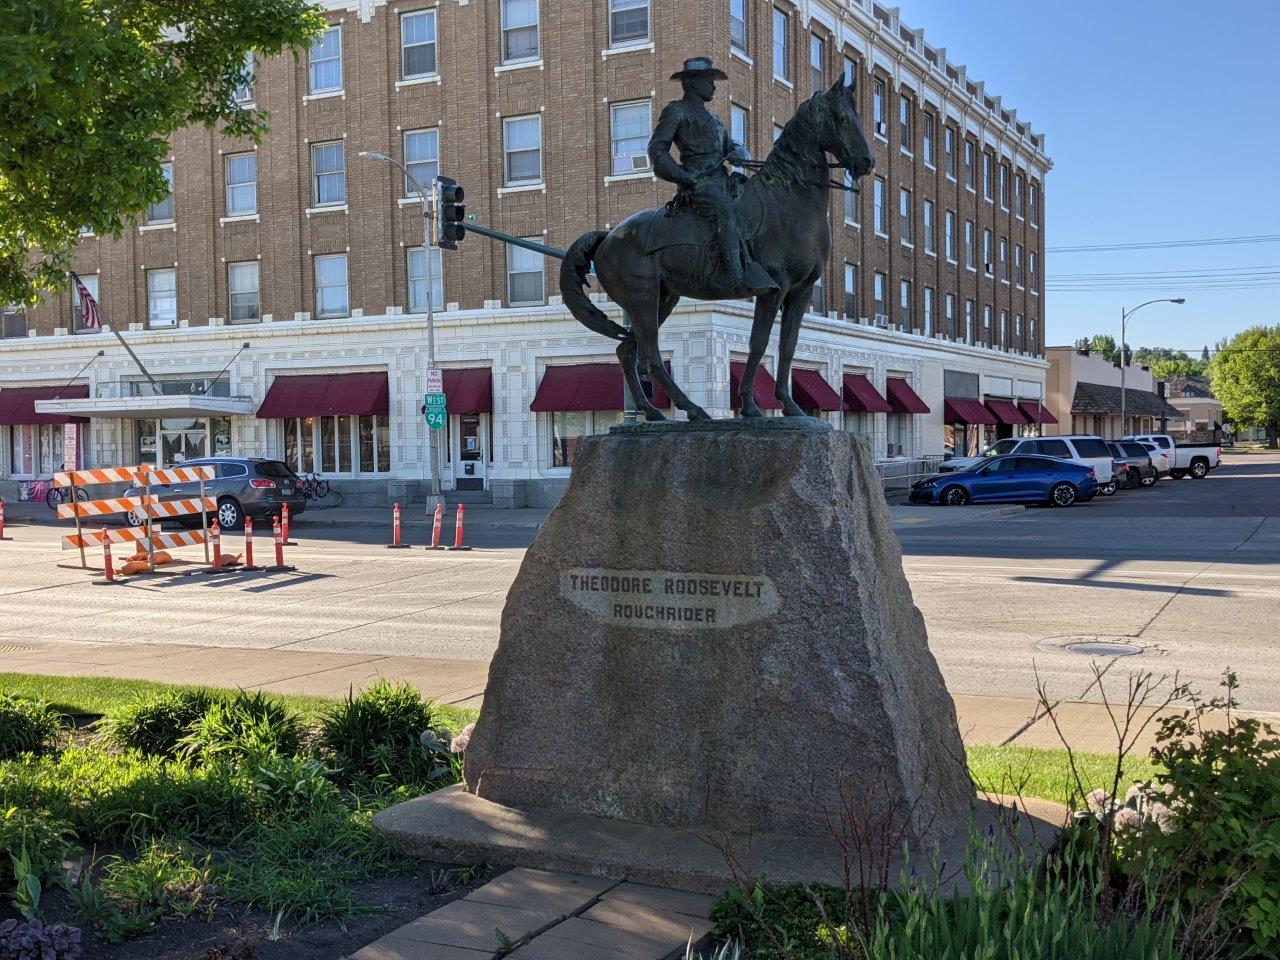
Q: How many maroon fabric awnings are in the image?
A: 11